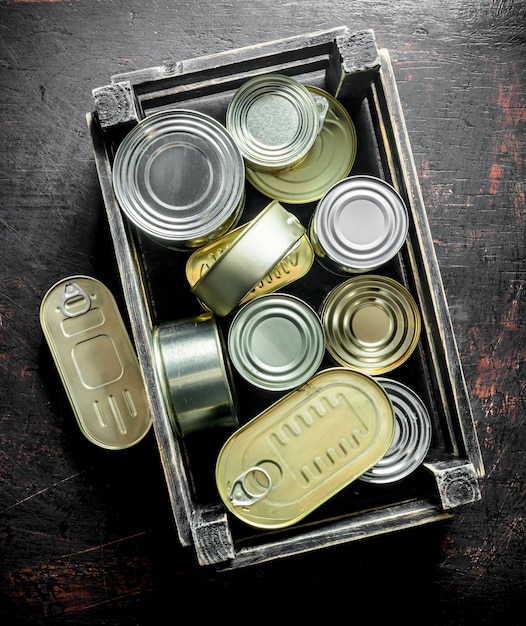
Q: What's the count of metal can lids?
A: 10